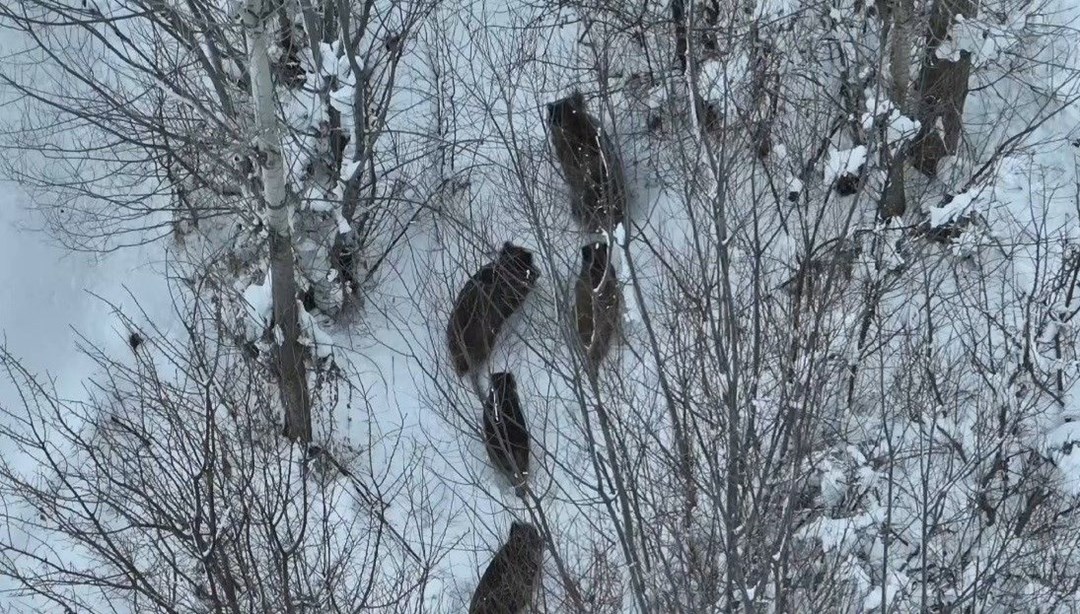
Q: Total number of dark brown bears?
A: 5